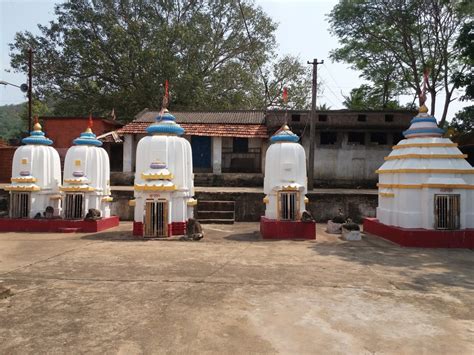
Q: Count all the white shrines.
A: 5